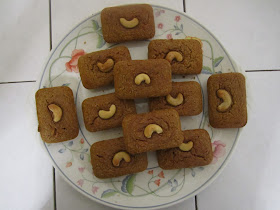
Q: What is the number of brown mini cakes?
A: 11